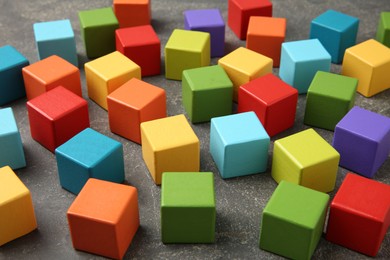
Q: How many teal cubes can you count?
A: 3